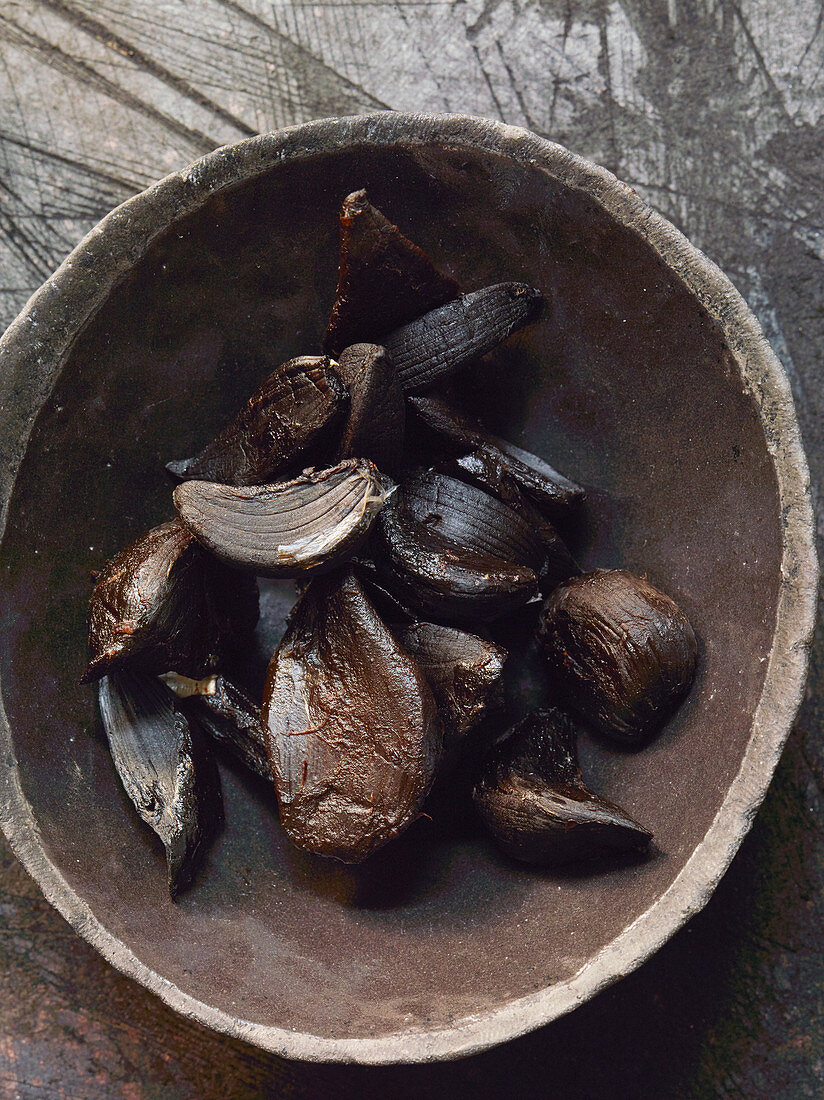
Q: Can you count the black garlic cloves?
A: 15